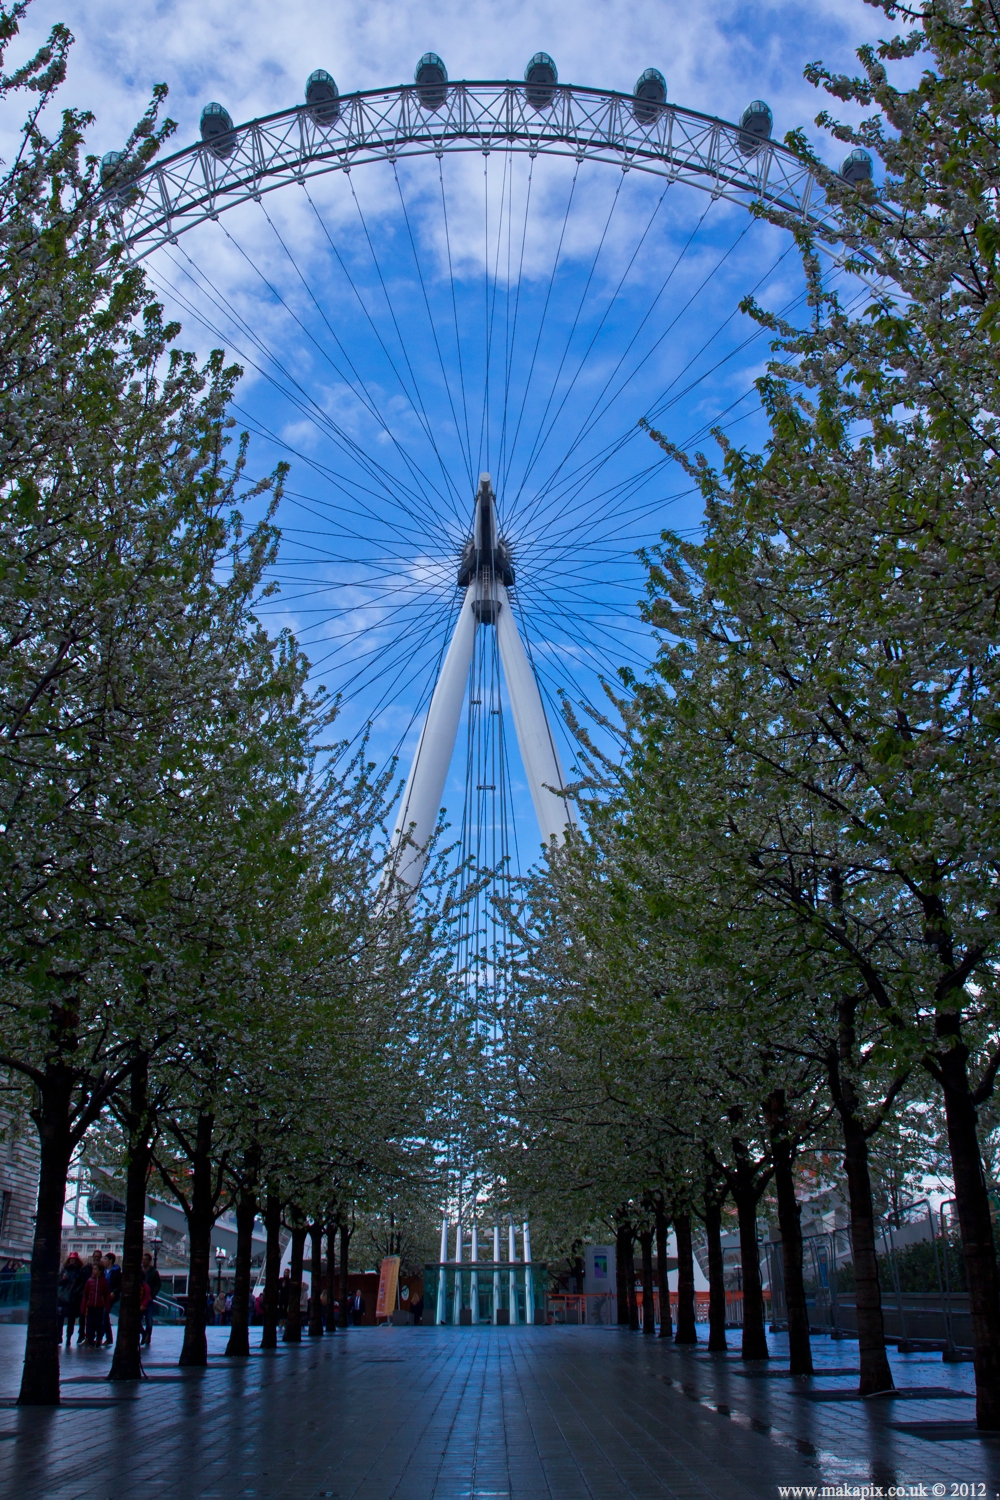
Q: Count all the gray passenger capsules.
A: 8